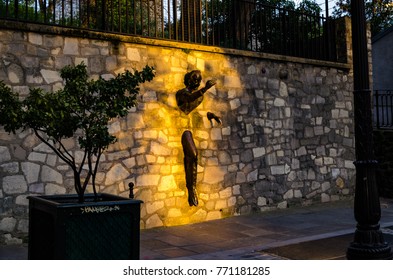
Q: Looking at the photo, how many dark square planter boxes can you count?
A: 1